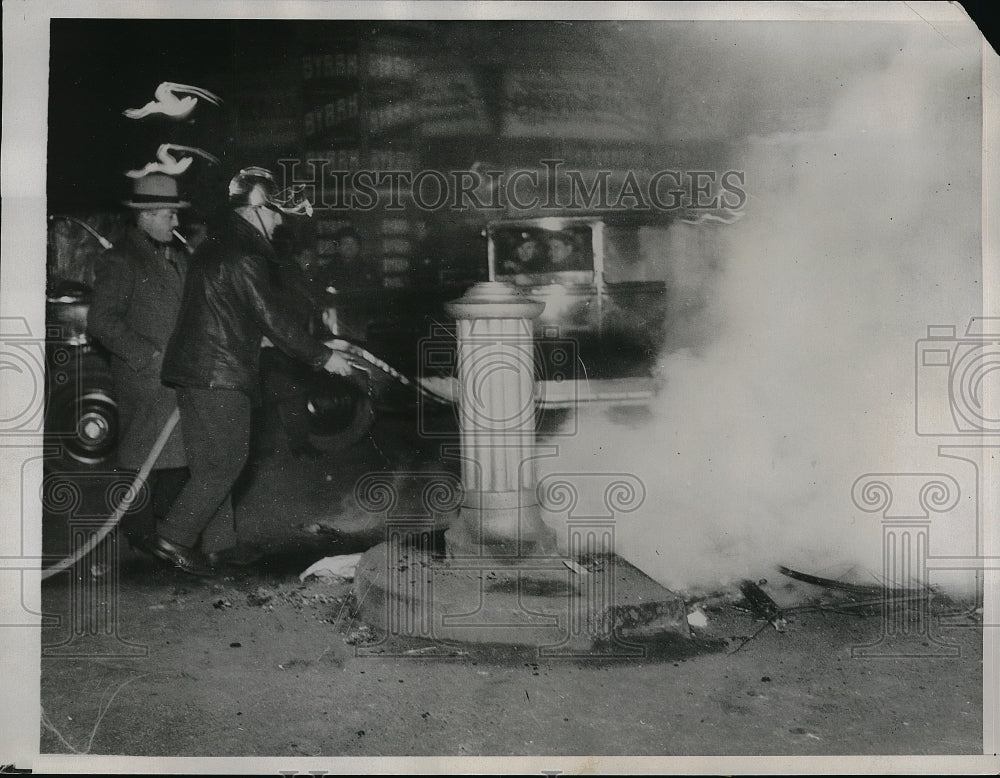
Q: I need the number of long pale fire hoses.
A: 1